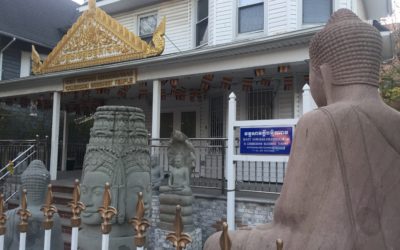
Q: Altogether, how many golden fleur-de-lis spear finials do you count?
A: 9